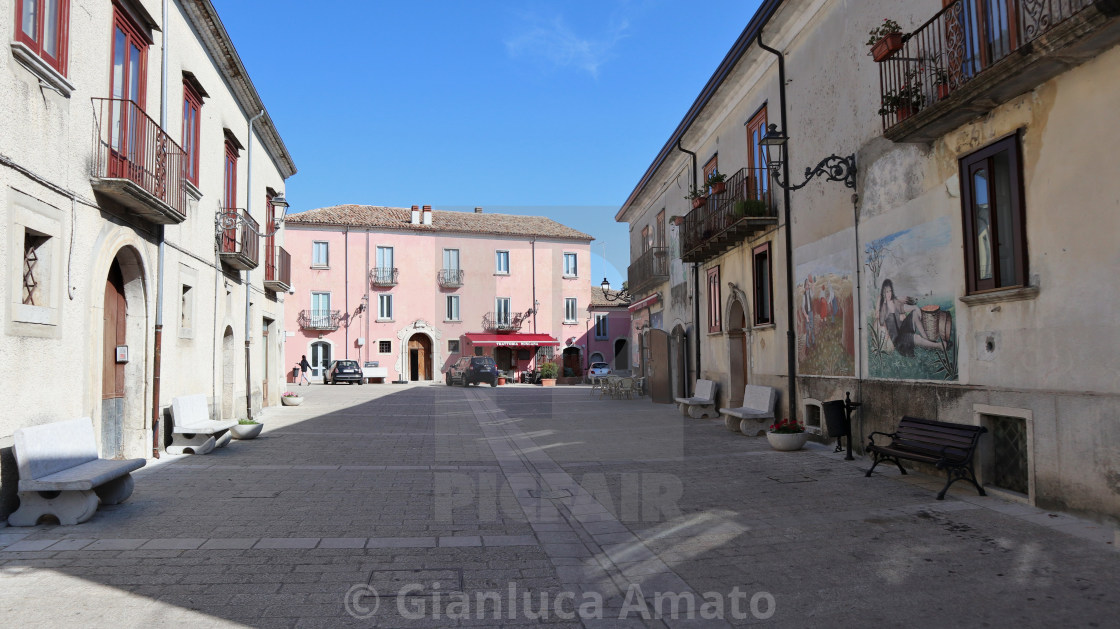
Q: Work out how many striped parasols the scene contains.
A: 0